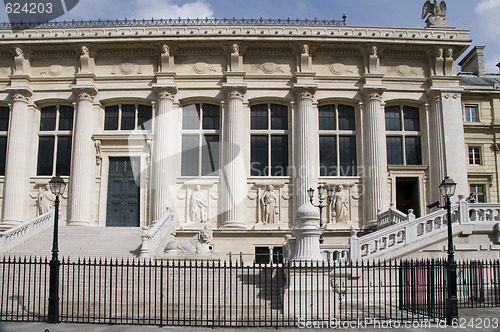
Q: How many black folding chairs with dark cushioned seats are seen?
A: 0